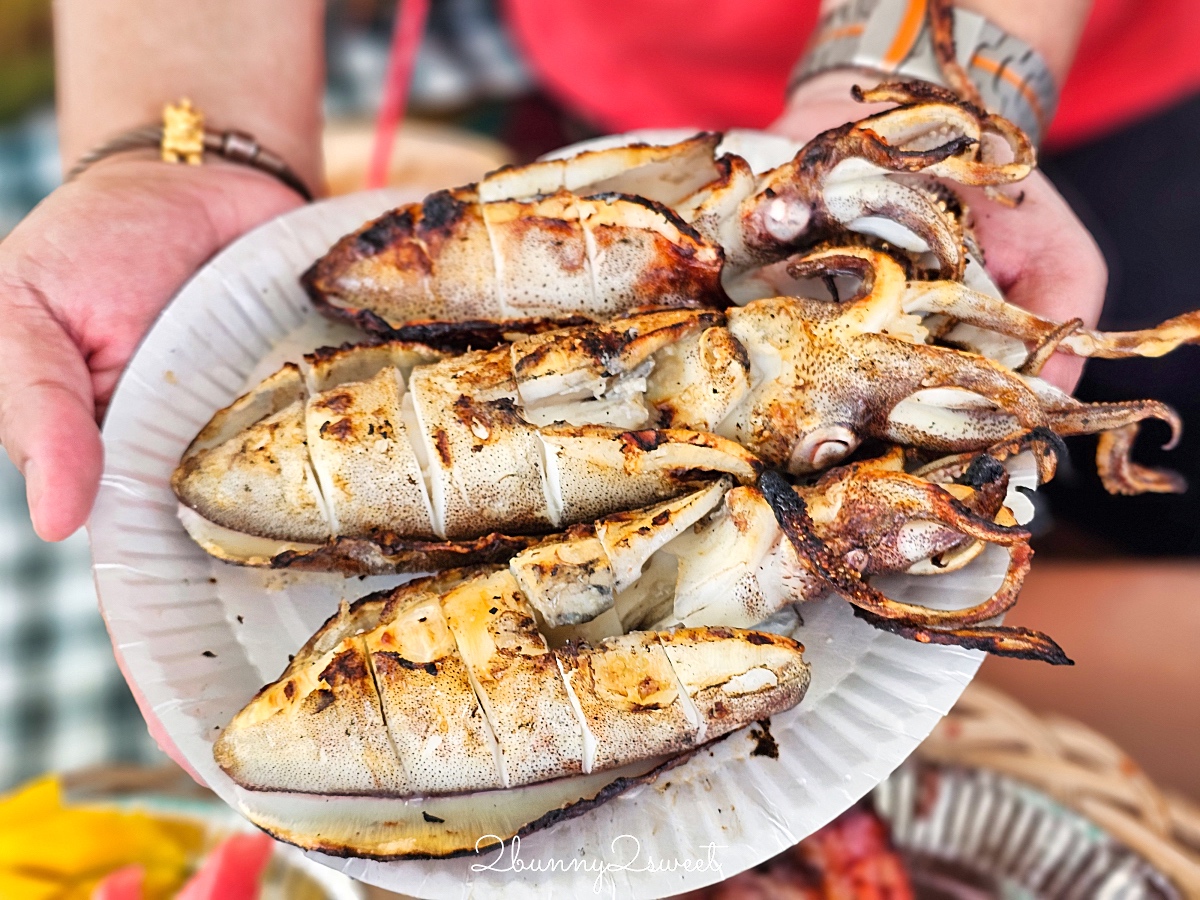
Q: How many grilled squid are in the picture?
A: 3